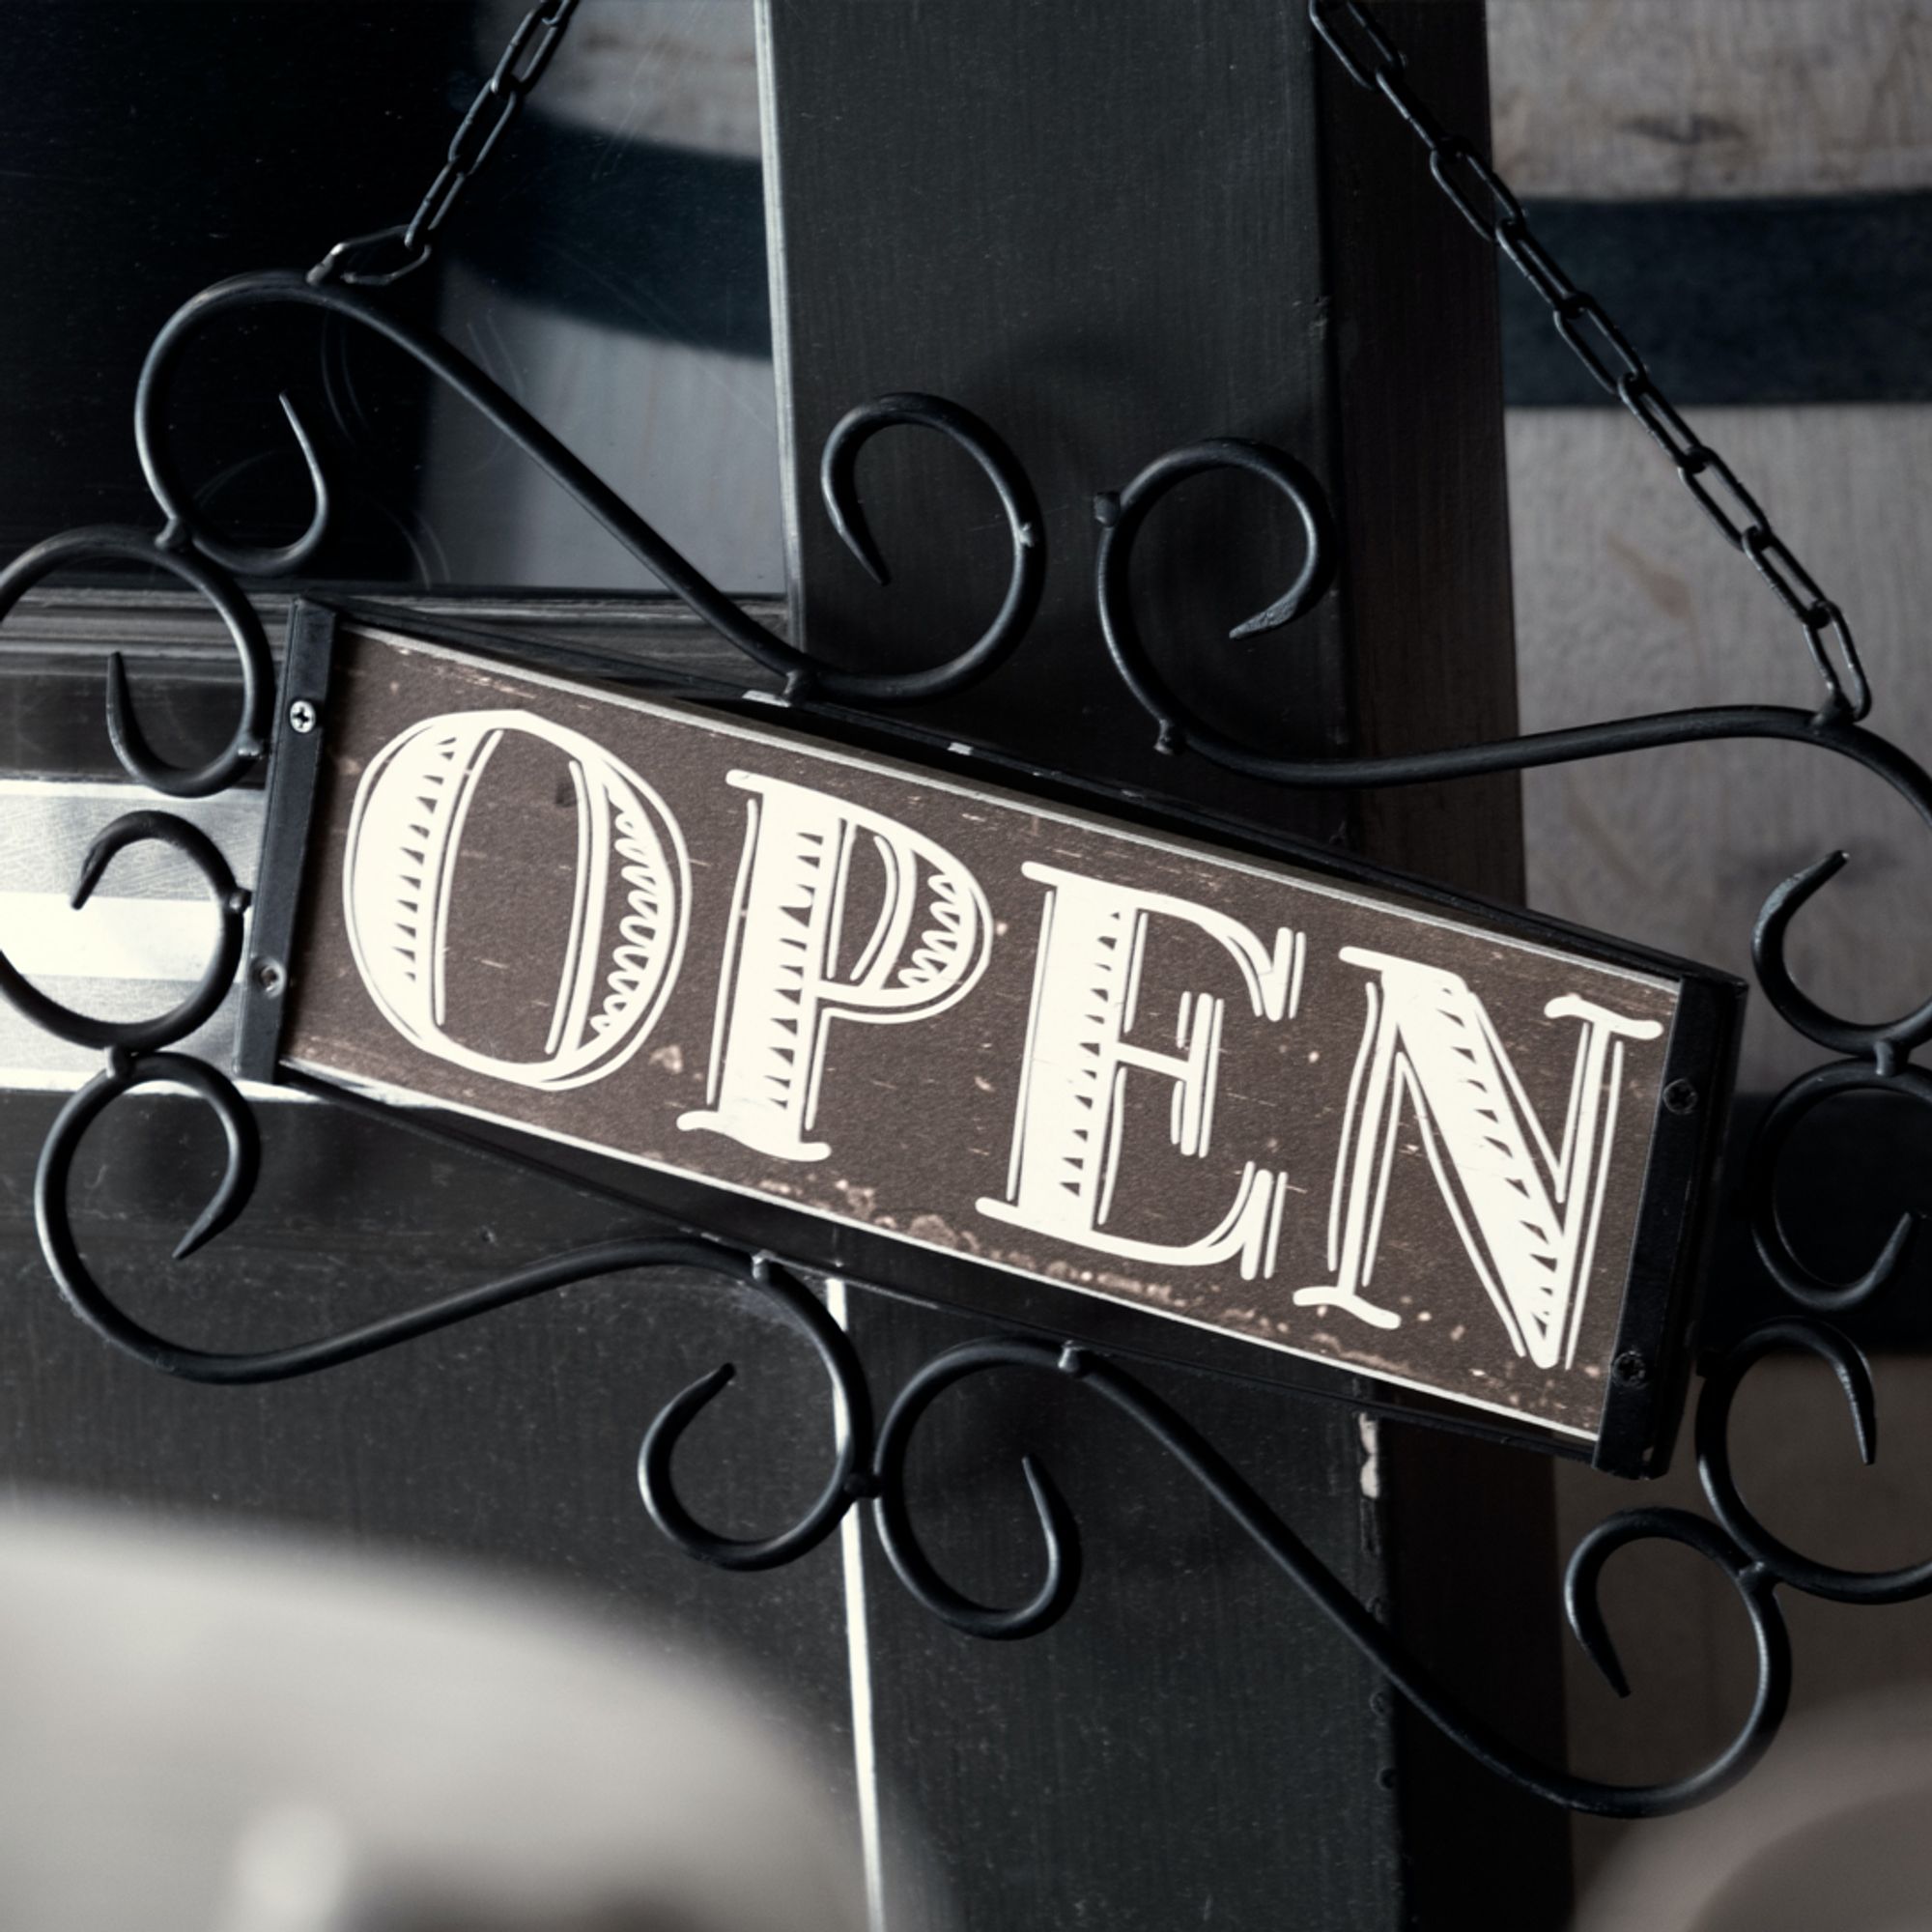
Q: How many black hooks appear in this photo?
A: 12